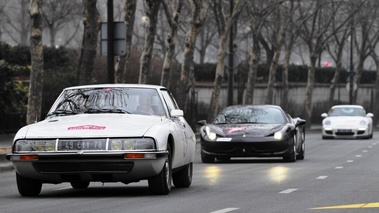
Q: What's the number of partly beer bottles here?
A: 0